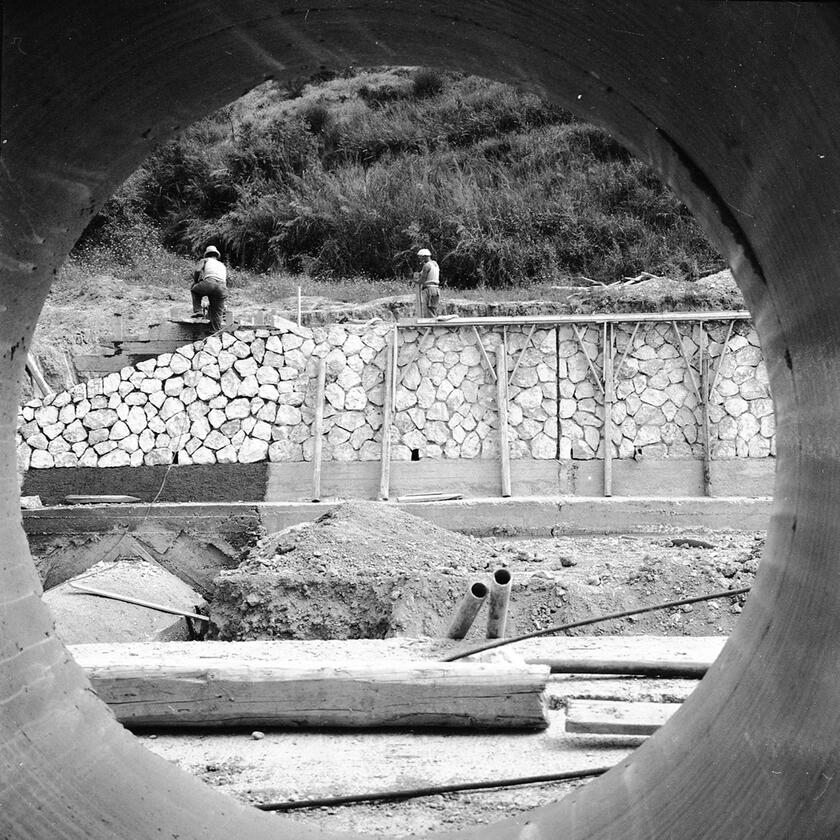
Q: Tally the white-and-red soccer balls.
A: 0